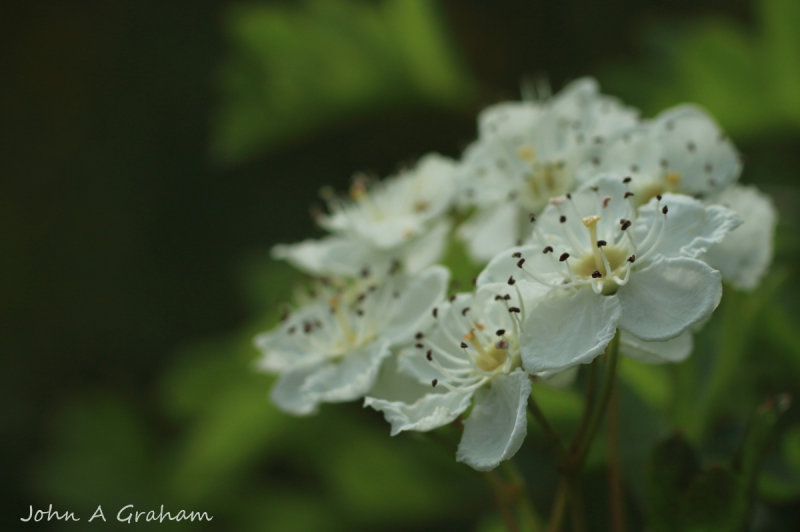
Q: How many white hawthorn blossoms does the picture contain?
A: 6